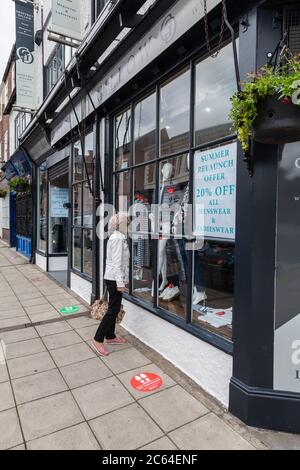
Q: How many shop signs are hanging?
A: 2